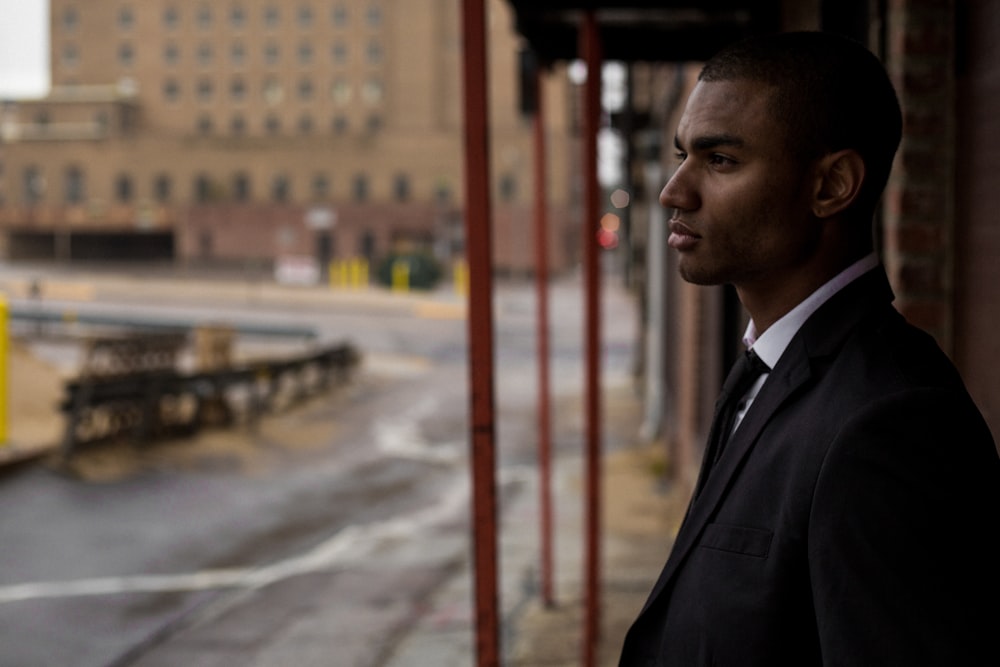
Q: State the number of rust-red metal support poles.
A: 3